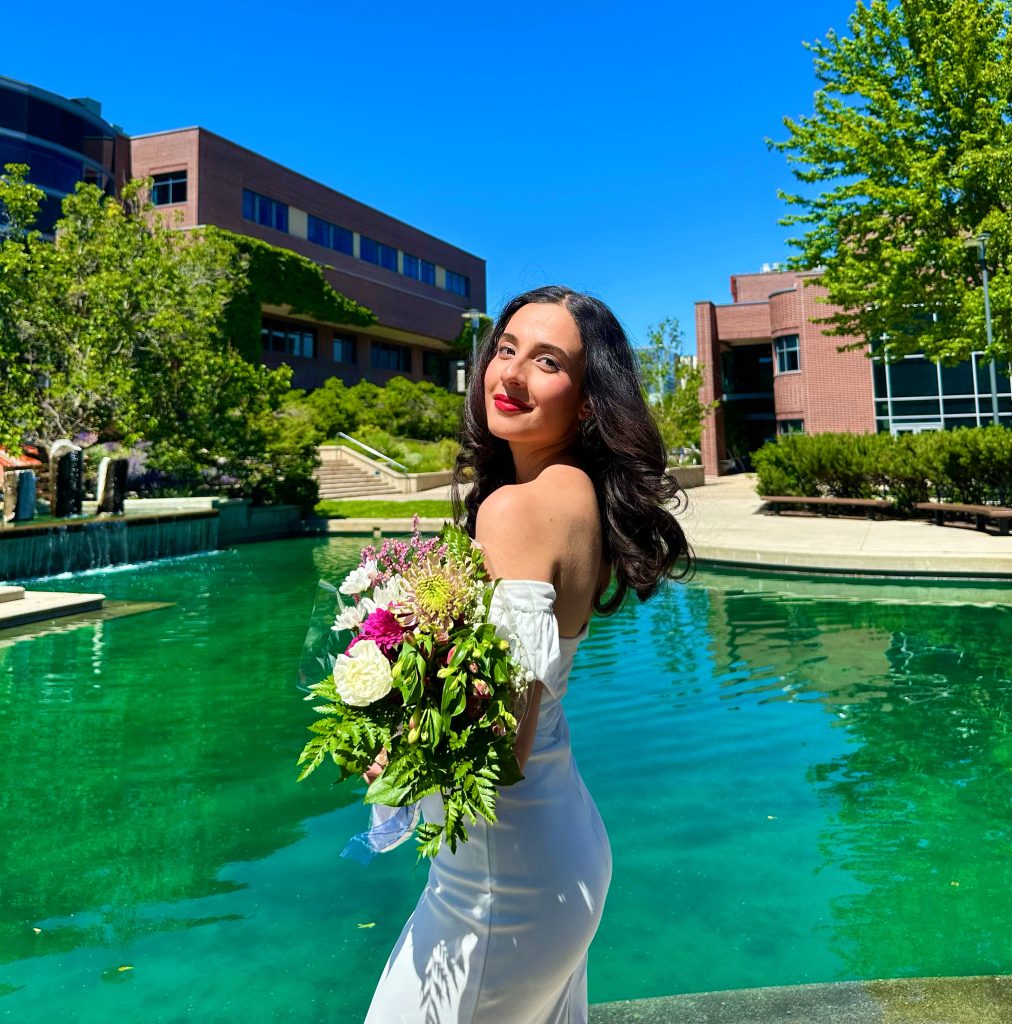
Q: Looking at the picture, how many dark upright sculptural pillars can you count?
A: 3